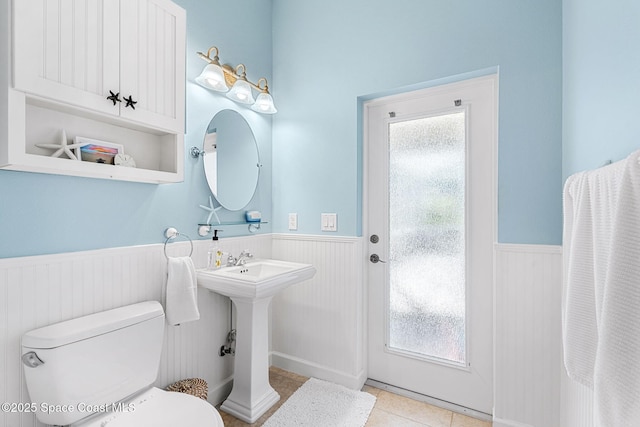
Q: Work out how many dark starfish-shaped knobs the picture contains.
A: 2